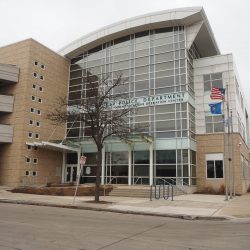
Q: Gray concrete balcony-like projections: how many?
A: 3